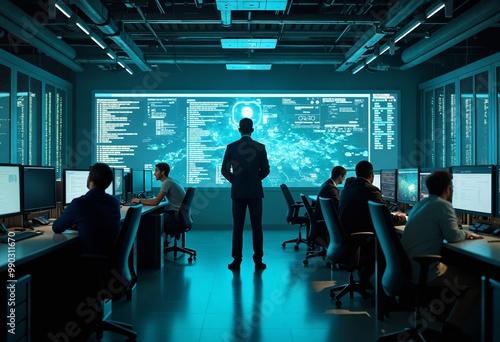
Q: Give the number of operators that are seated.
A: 5